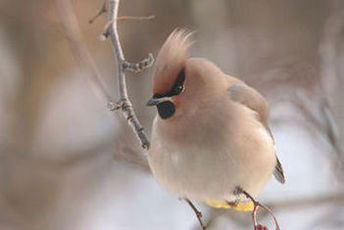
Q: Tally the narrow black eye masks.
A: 1